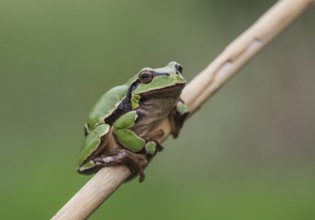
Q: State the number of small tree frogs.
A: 1